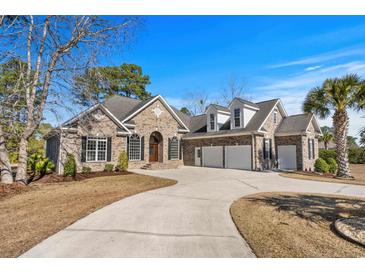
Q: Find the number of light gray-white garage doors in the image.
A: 3